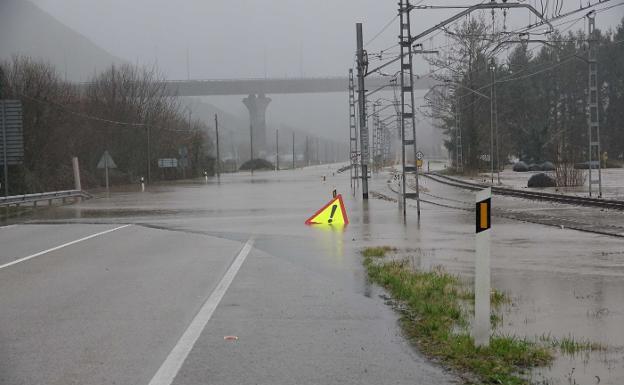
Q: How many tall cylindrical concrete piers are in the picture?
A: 1